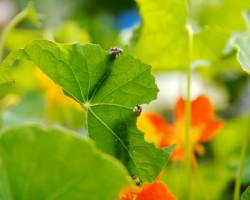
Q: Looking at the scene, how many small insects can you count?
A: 3